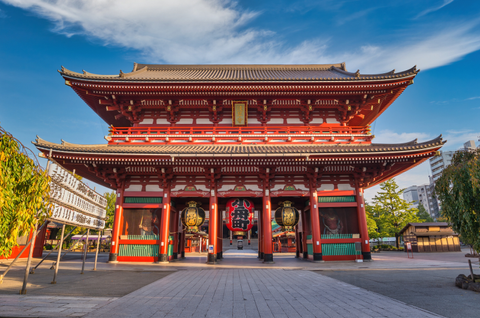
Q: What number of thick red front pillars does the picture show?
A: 6